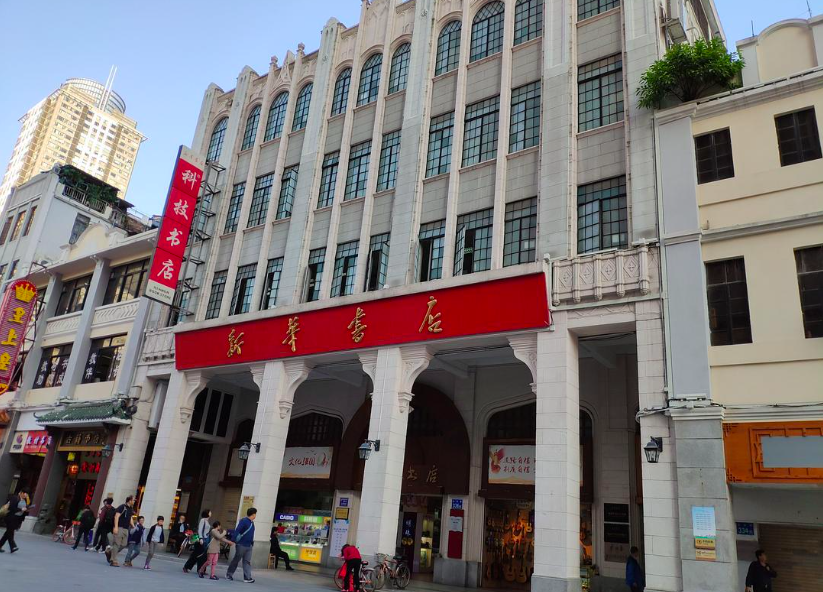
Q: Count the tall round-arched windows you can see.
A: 10